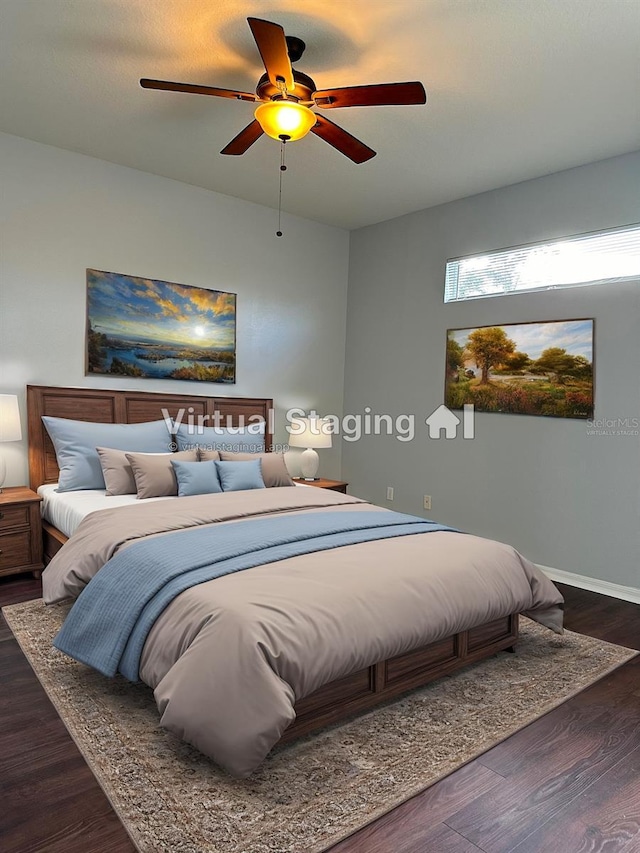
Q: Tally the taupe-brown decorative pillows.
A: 4